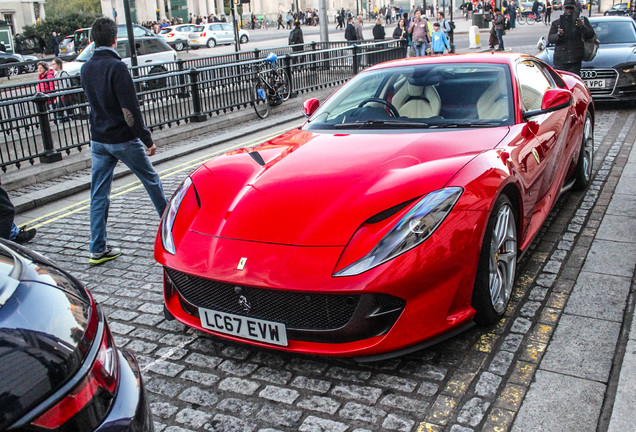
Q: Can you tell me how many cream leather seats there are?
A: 2